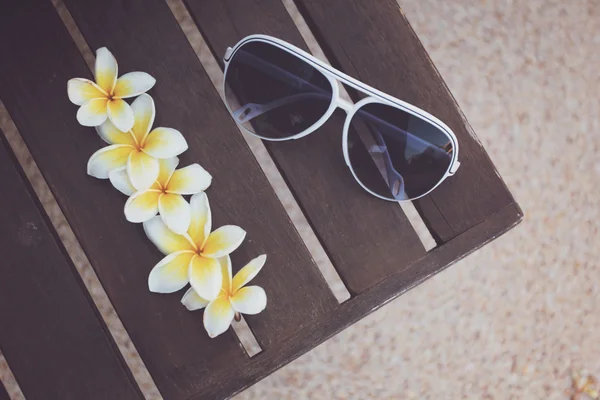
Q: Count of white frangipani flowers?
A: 5